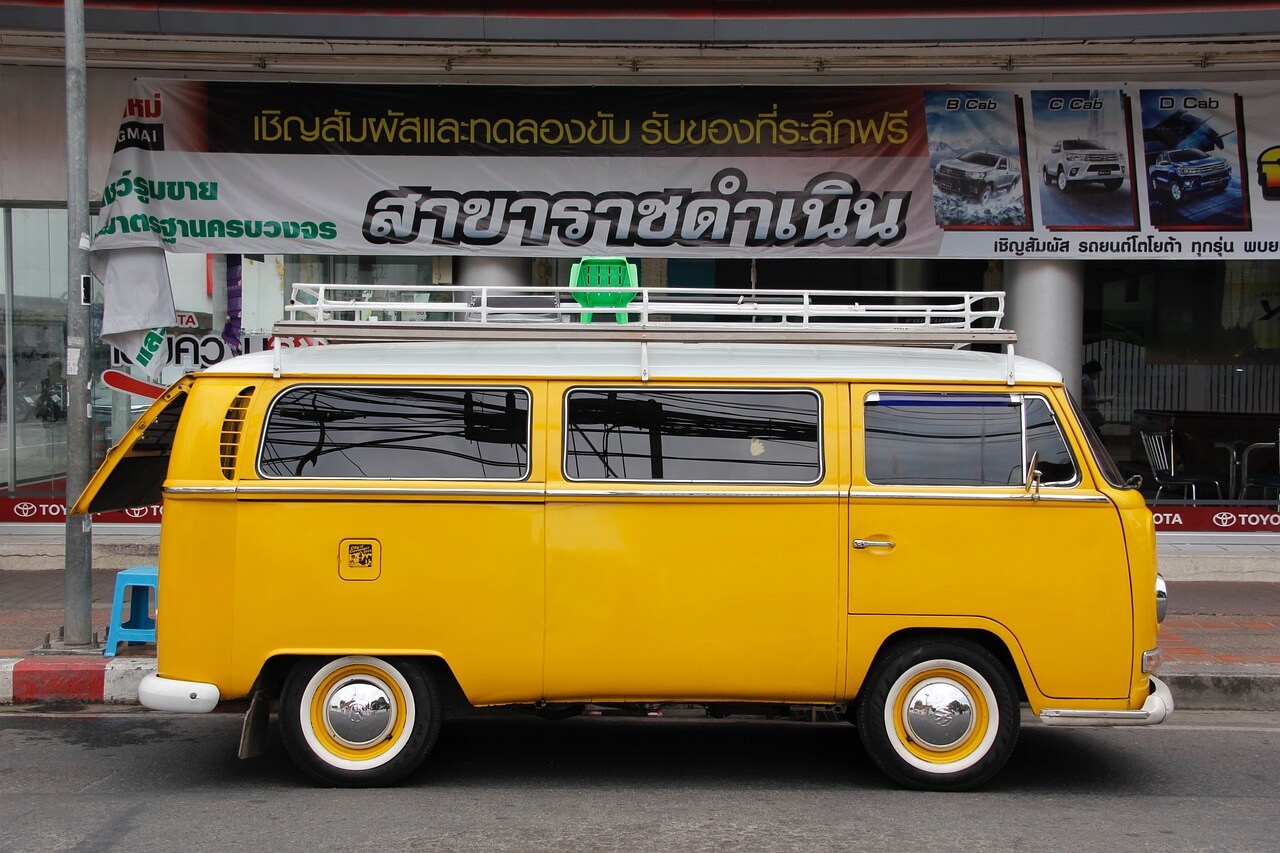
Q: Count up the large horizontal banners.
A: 1